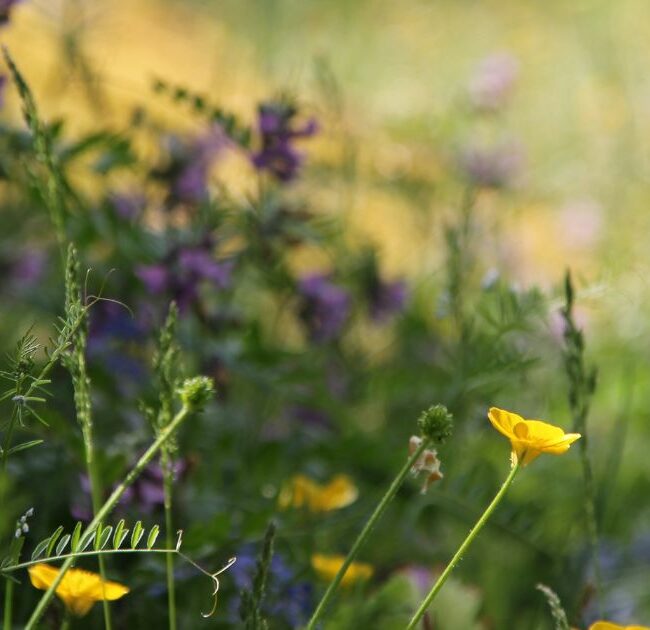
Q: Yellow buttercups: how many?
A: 5